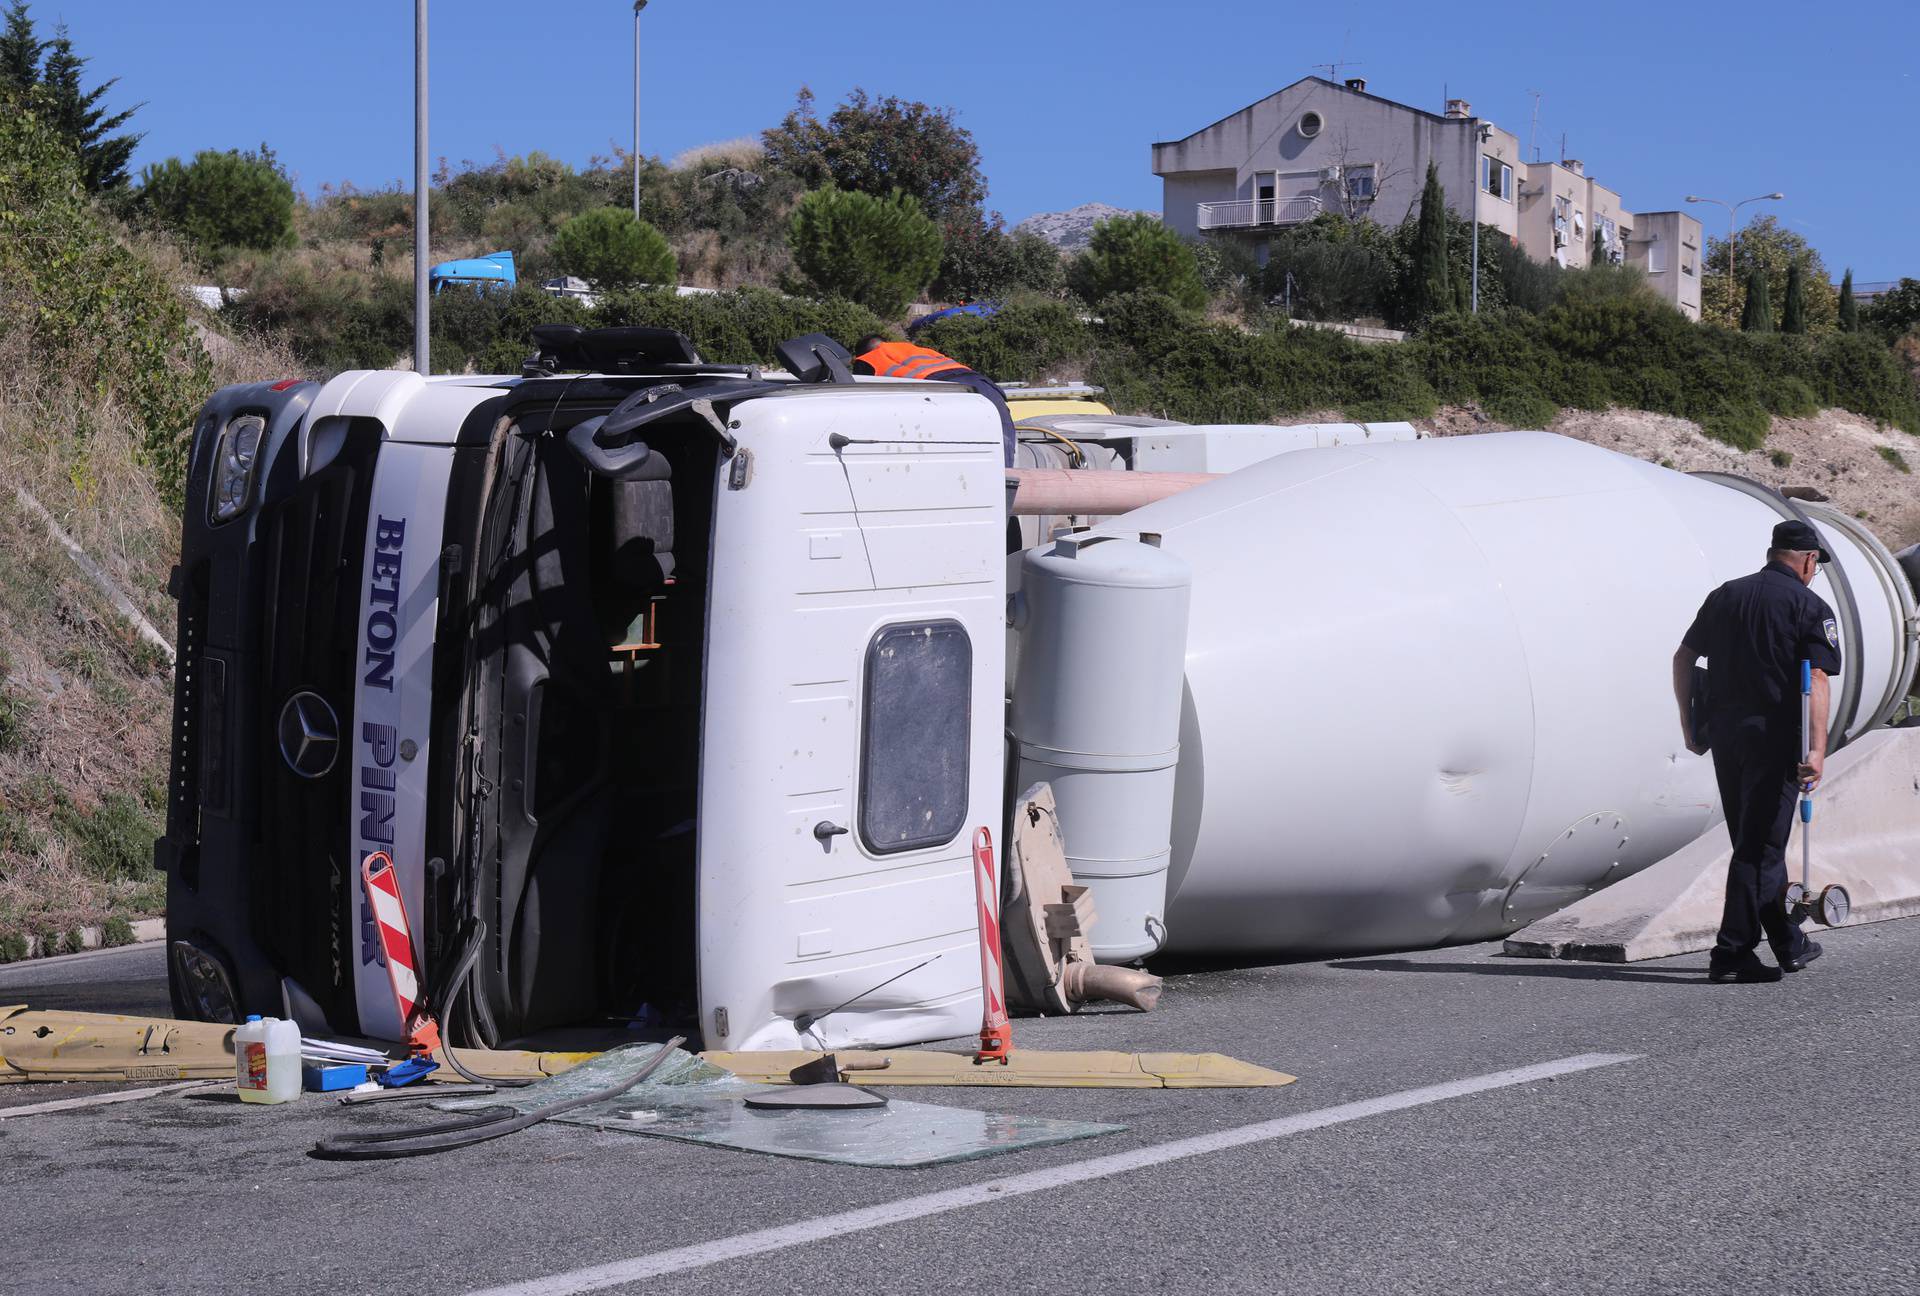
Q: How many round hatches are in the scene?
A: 1